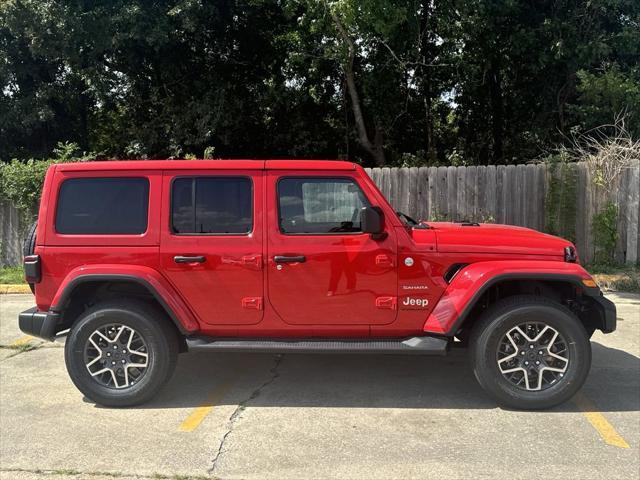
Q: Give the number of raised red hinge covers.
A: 4